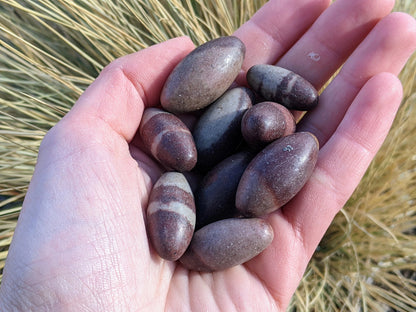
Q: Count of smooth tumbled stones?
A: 9